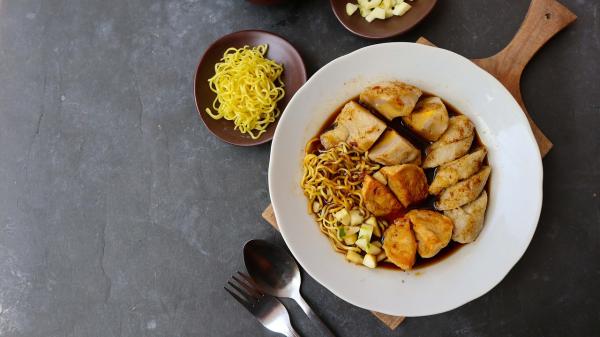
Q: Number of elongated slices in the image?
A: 5